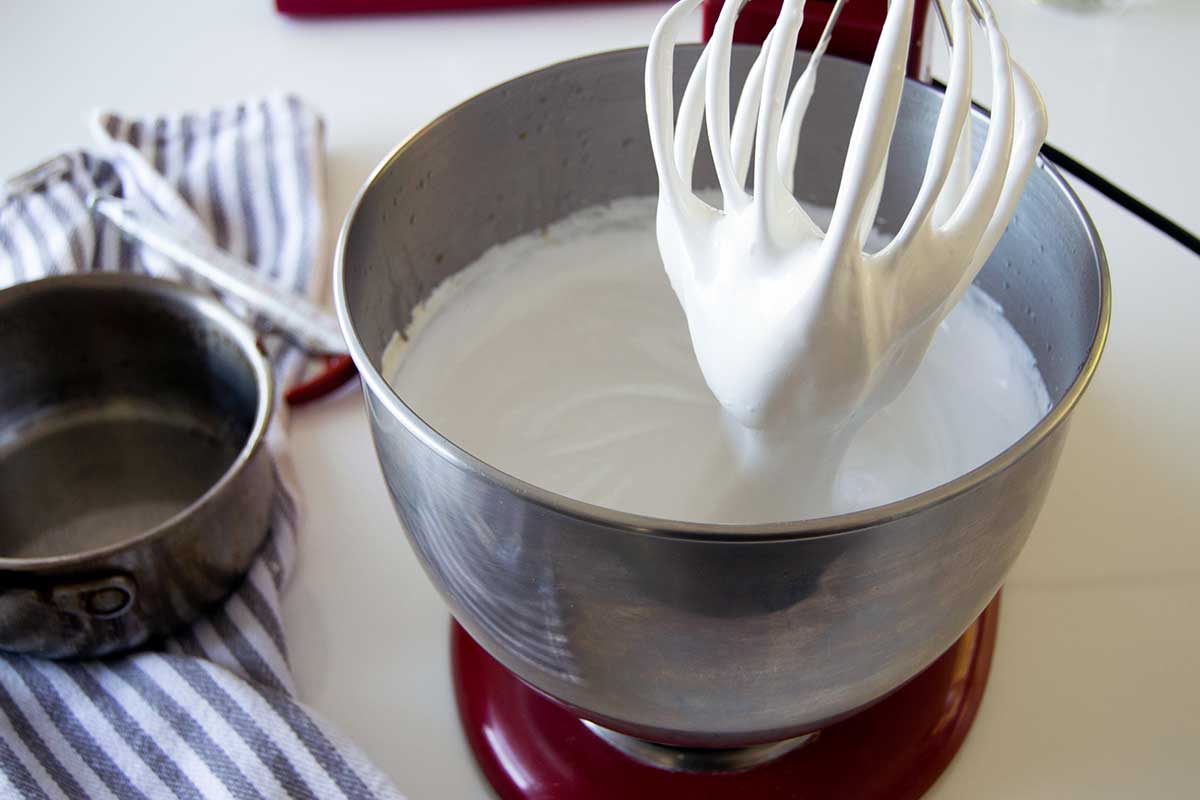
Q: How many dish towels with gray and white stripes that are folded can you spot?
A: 1